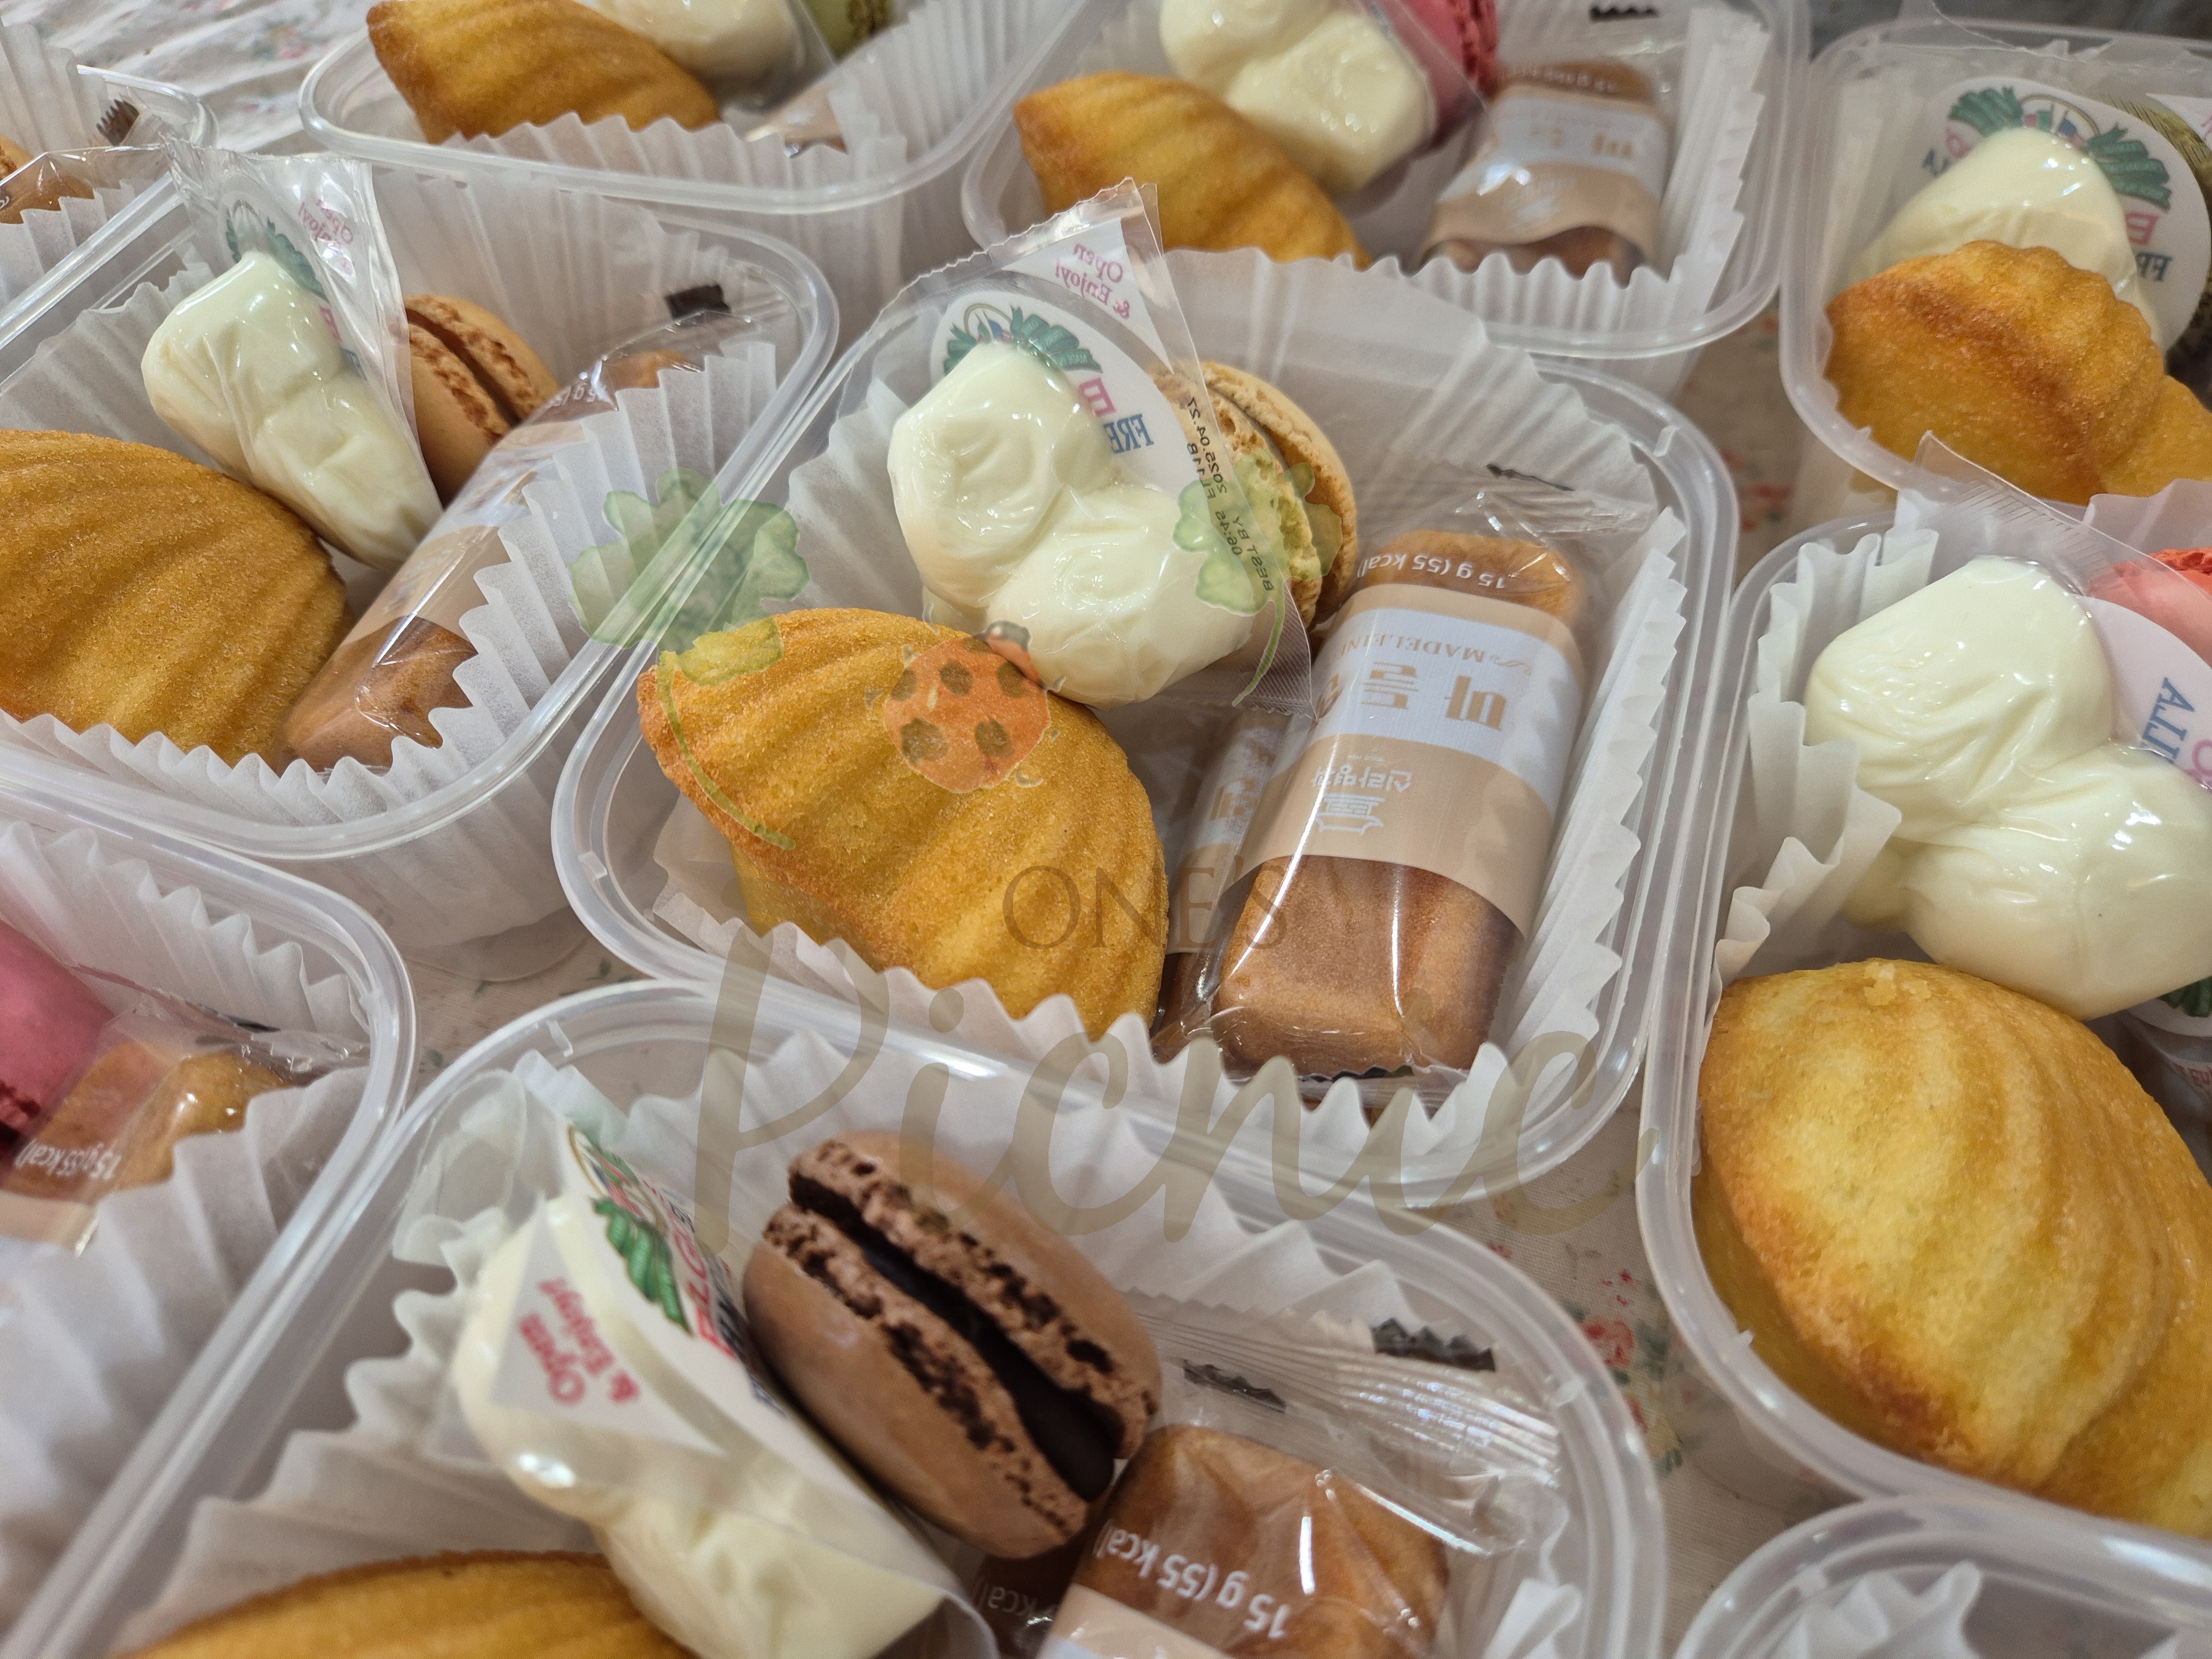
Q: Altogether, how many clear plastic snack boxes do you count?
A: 10